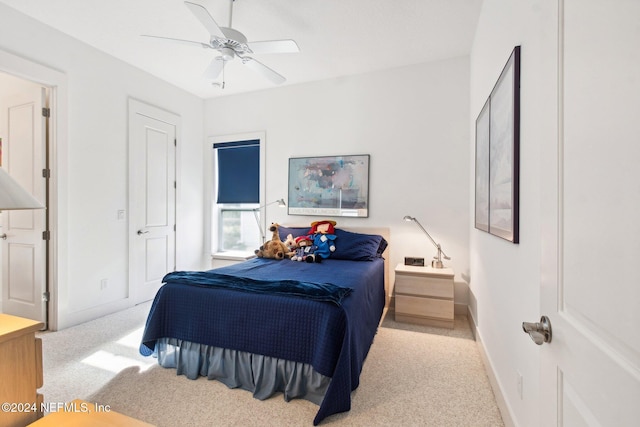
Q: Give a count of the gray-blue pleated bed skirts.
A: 1